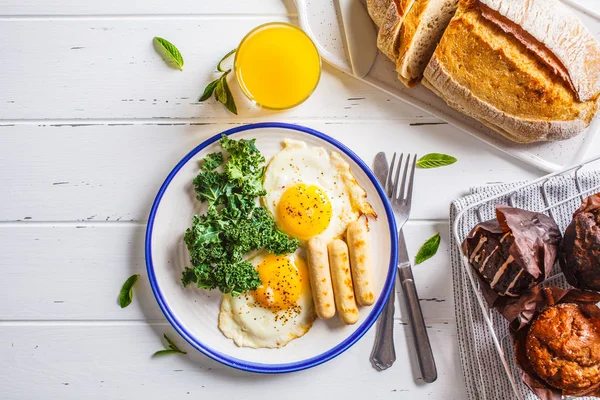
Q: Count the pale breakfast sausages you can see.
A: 3